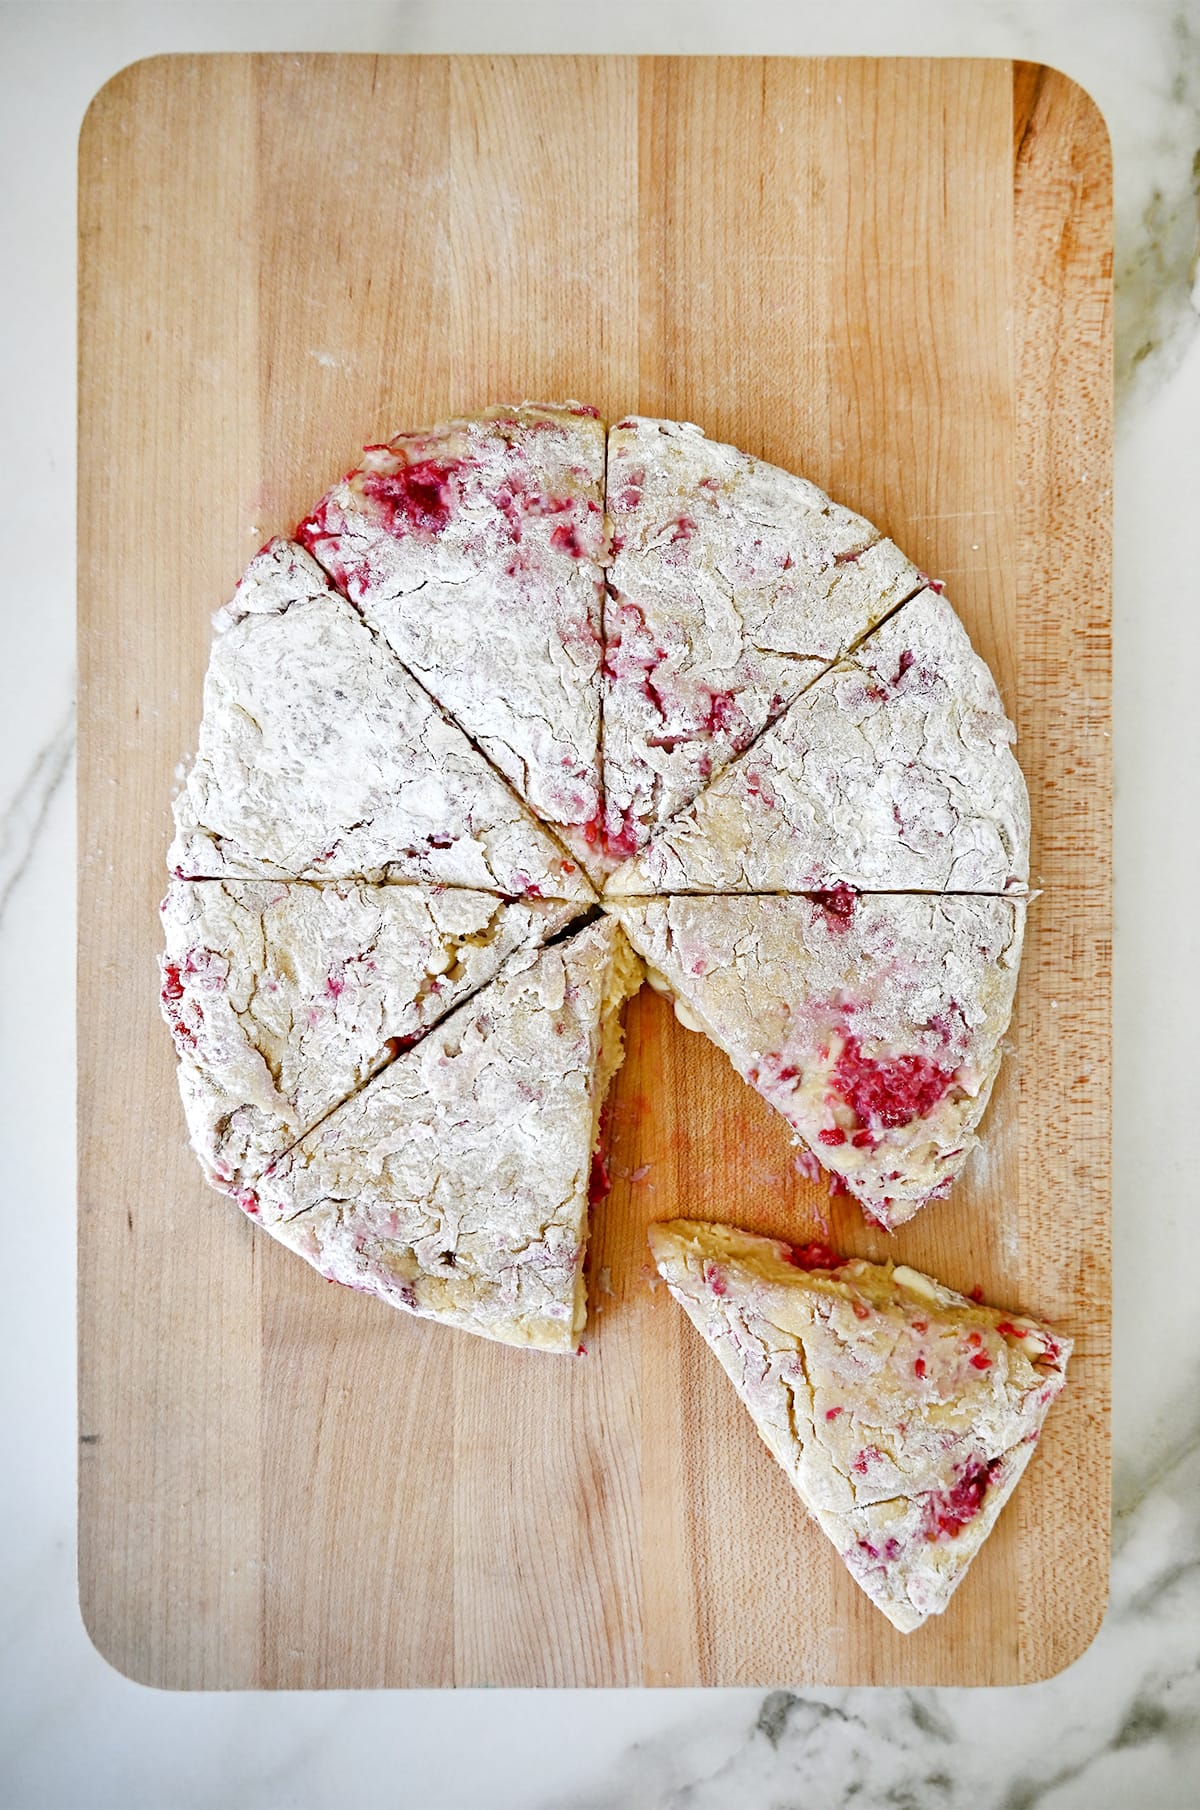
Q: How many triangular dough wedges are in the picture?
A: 8